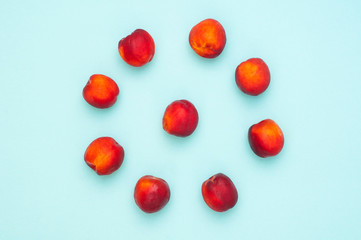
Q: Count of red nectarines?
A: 9